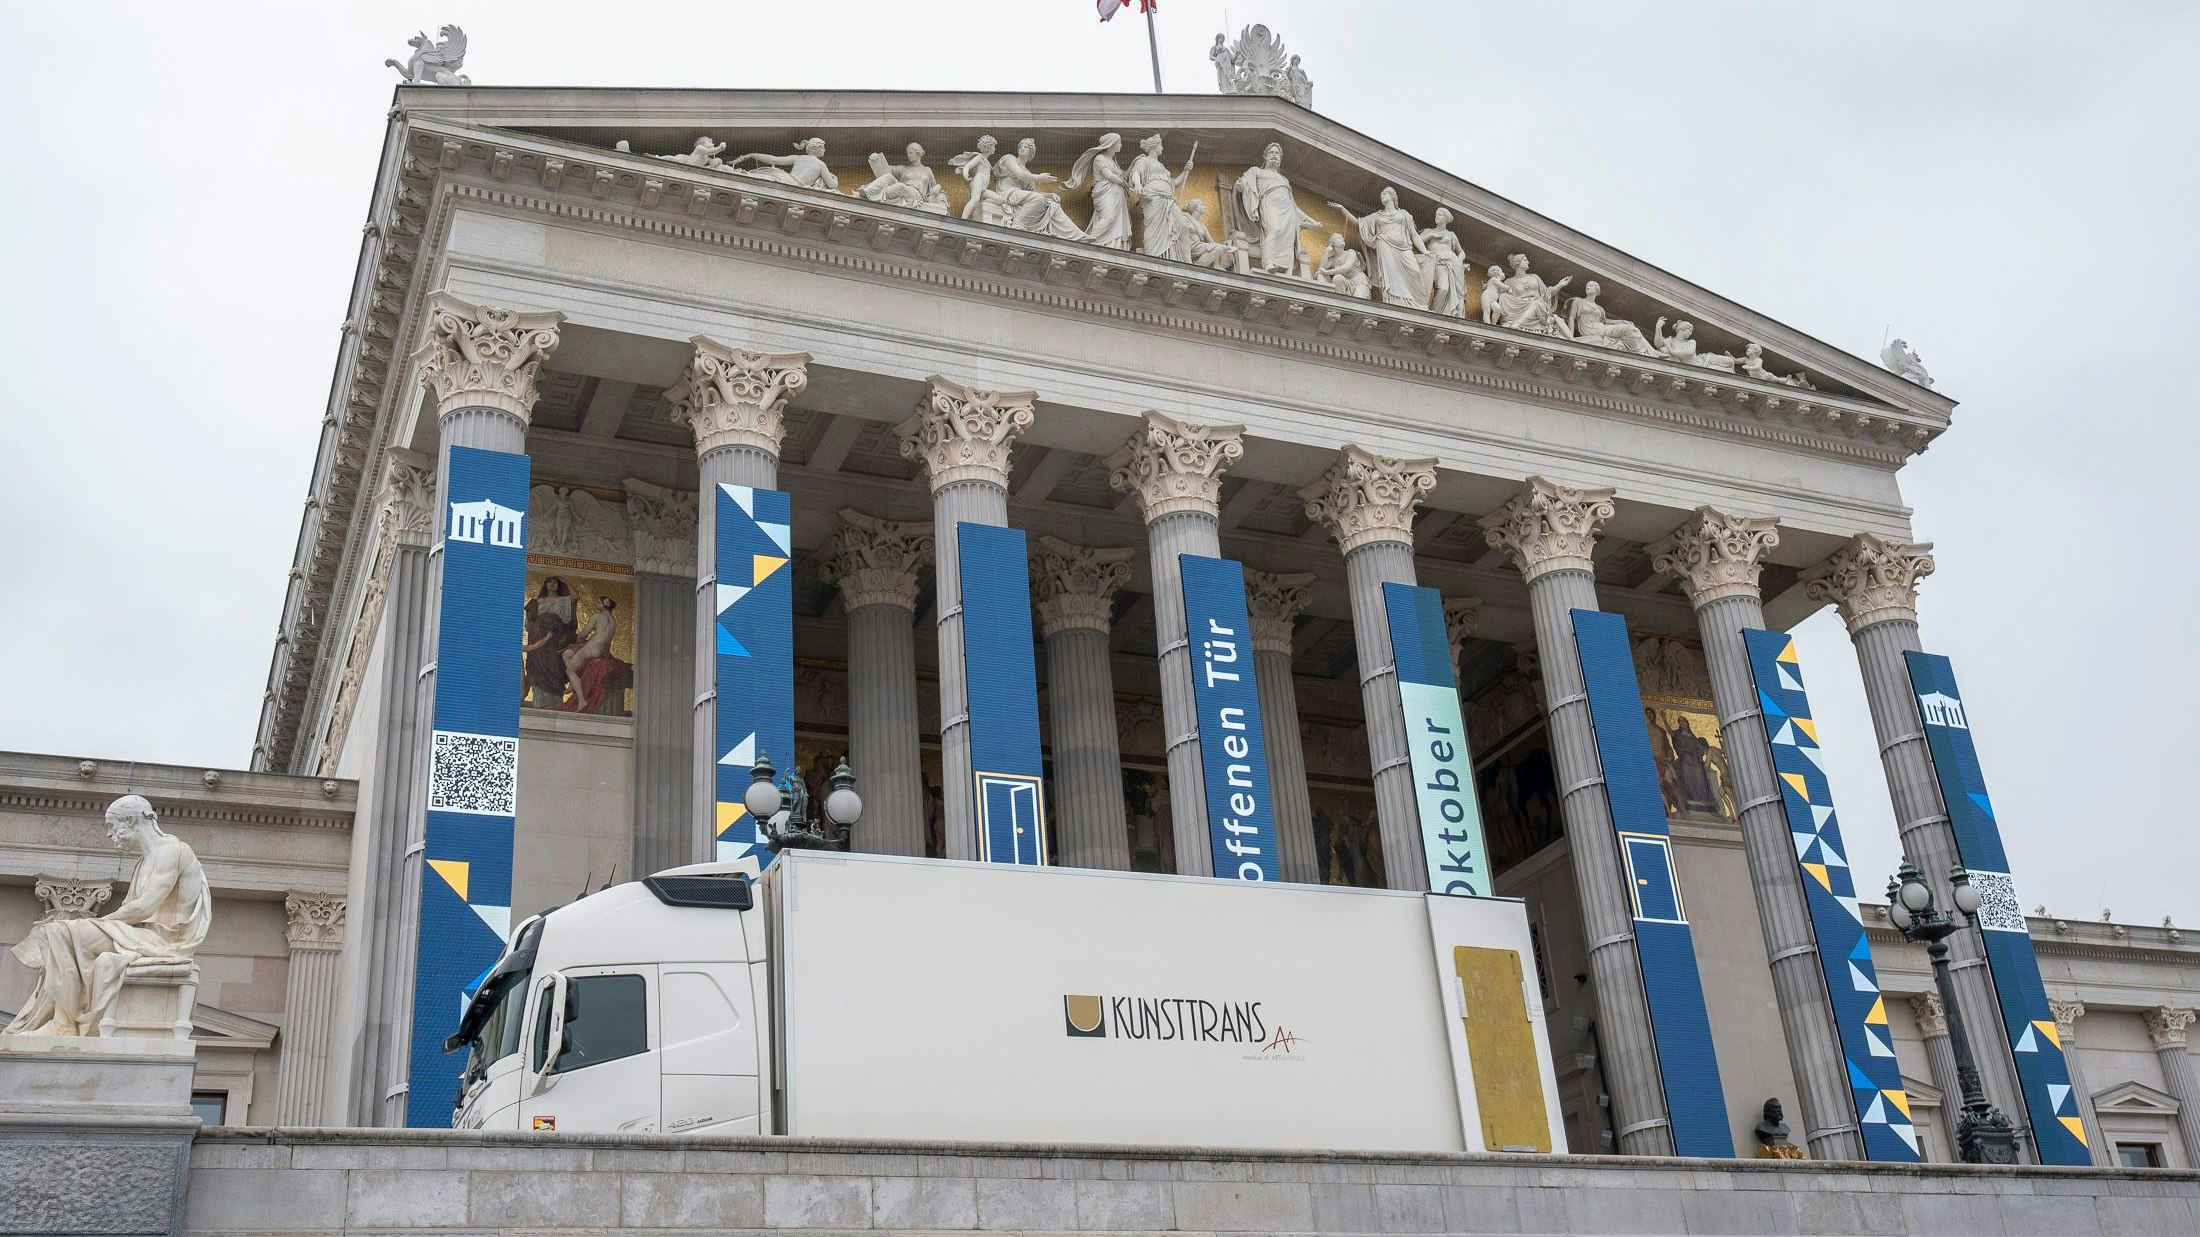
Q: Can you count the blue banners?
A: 8